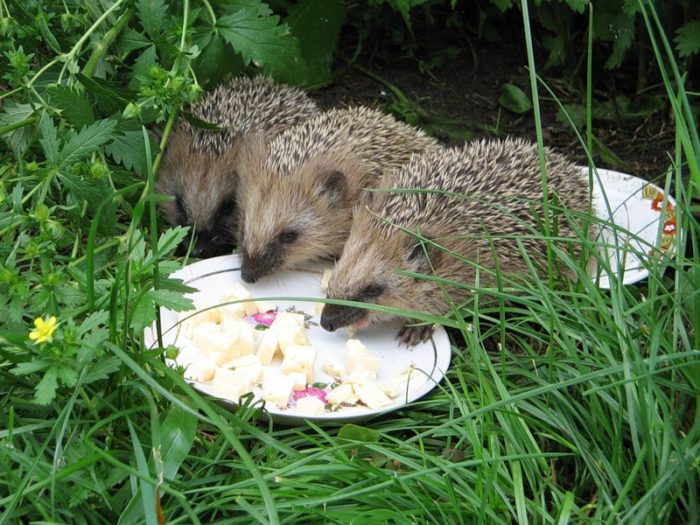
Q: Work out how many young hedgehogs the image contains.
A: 3